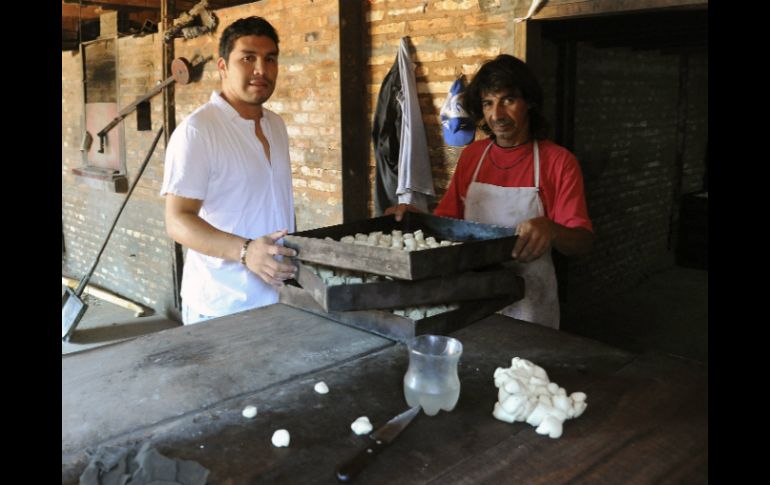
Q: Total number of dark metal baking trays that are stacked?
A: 3